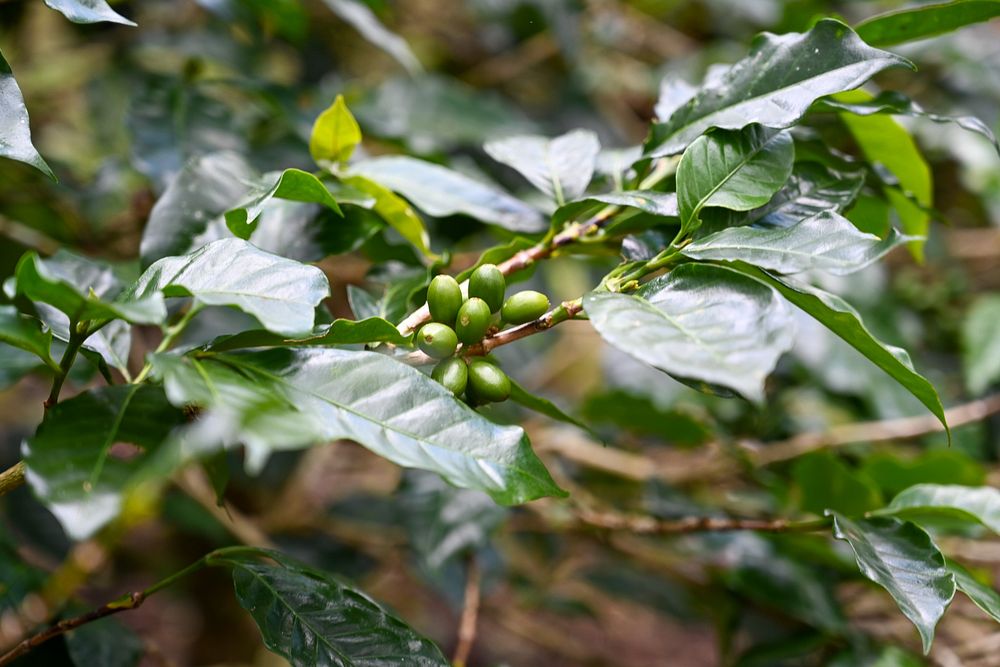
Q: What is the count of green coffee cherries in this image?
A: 7